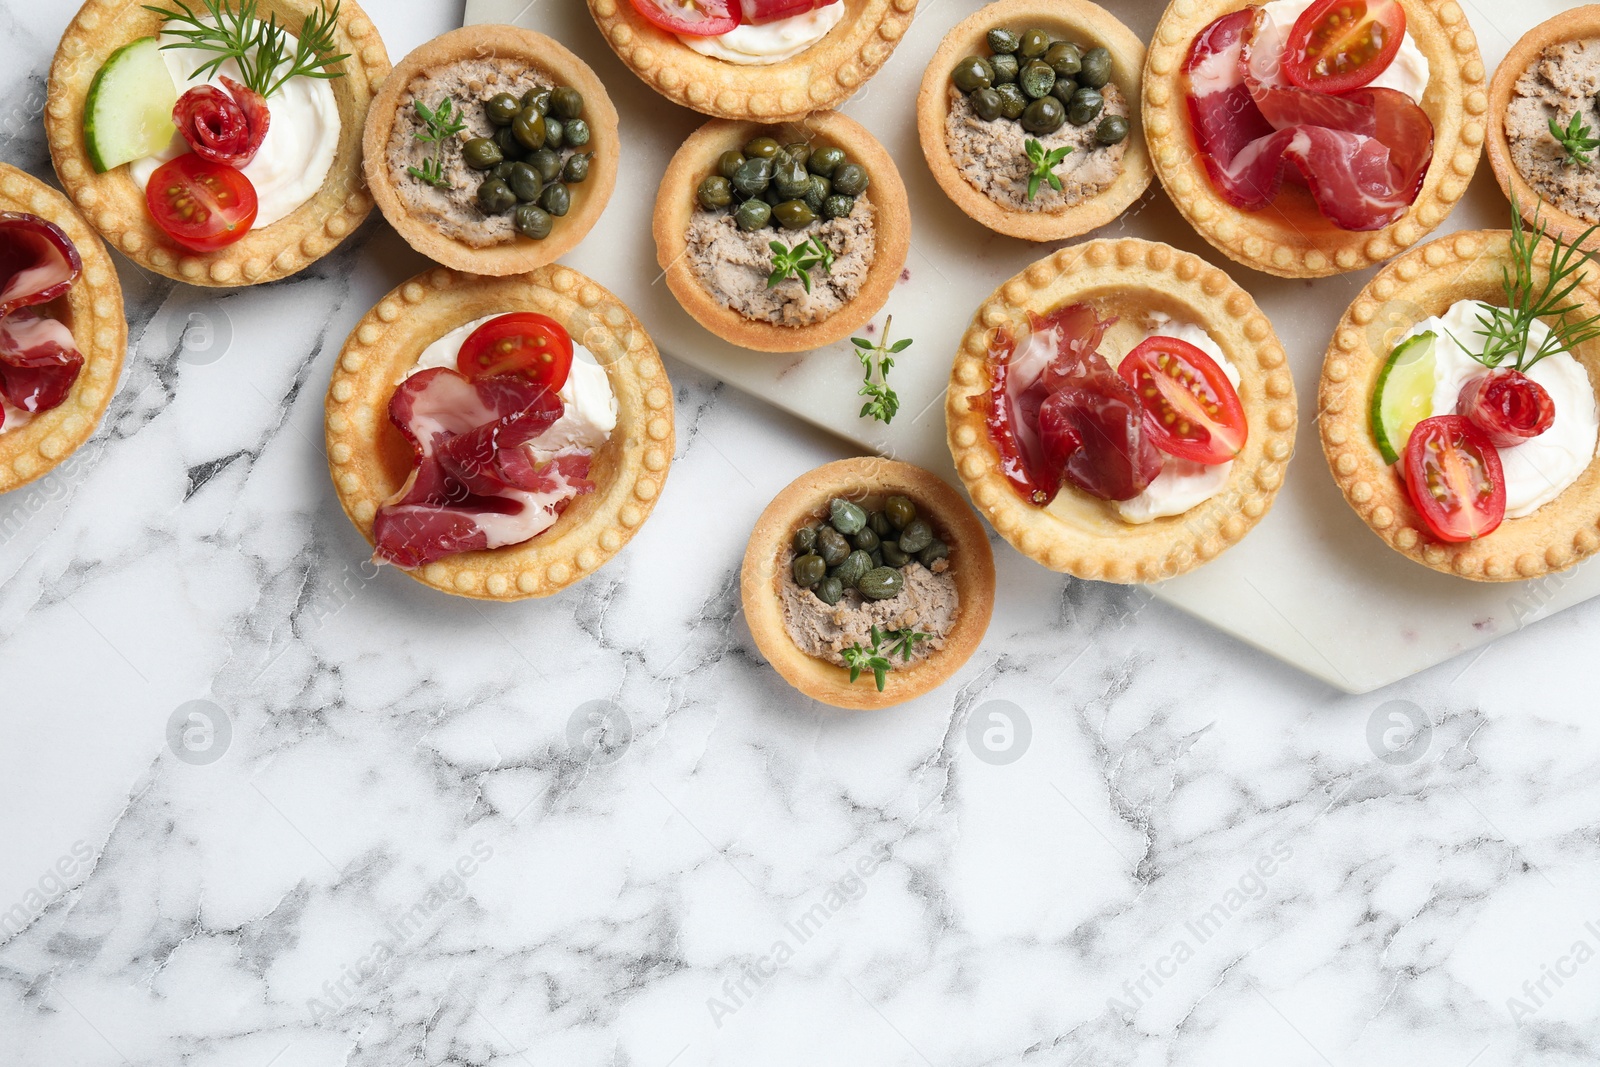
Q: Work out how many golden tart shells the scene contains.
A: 12